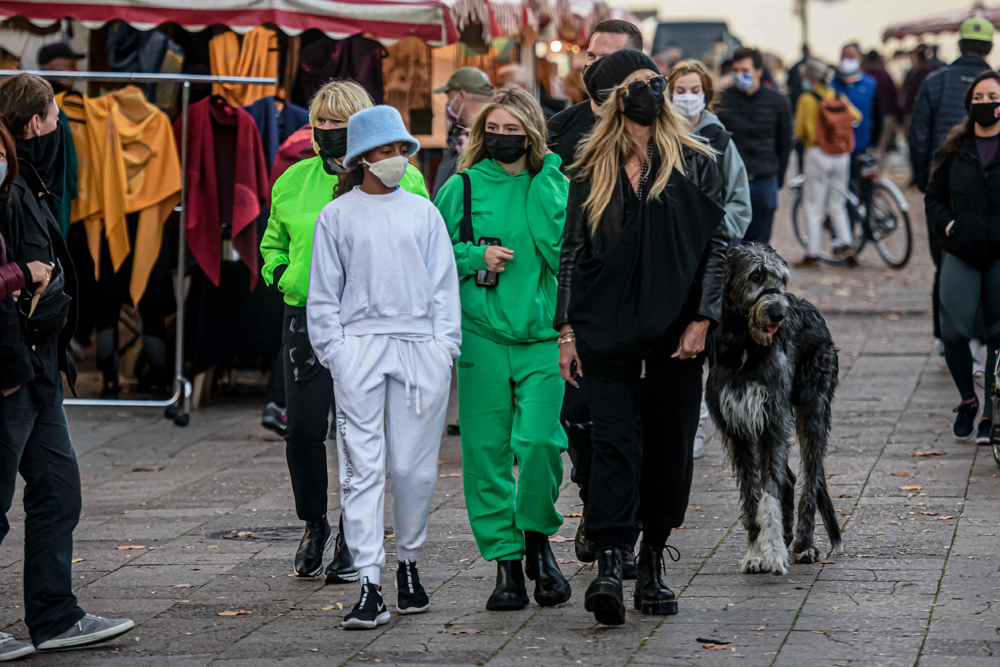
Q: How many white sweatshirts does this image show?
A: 1